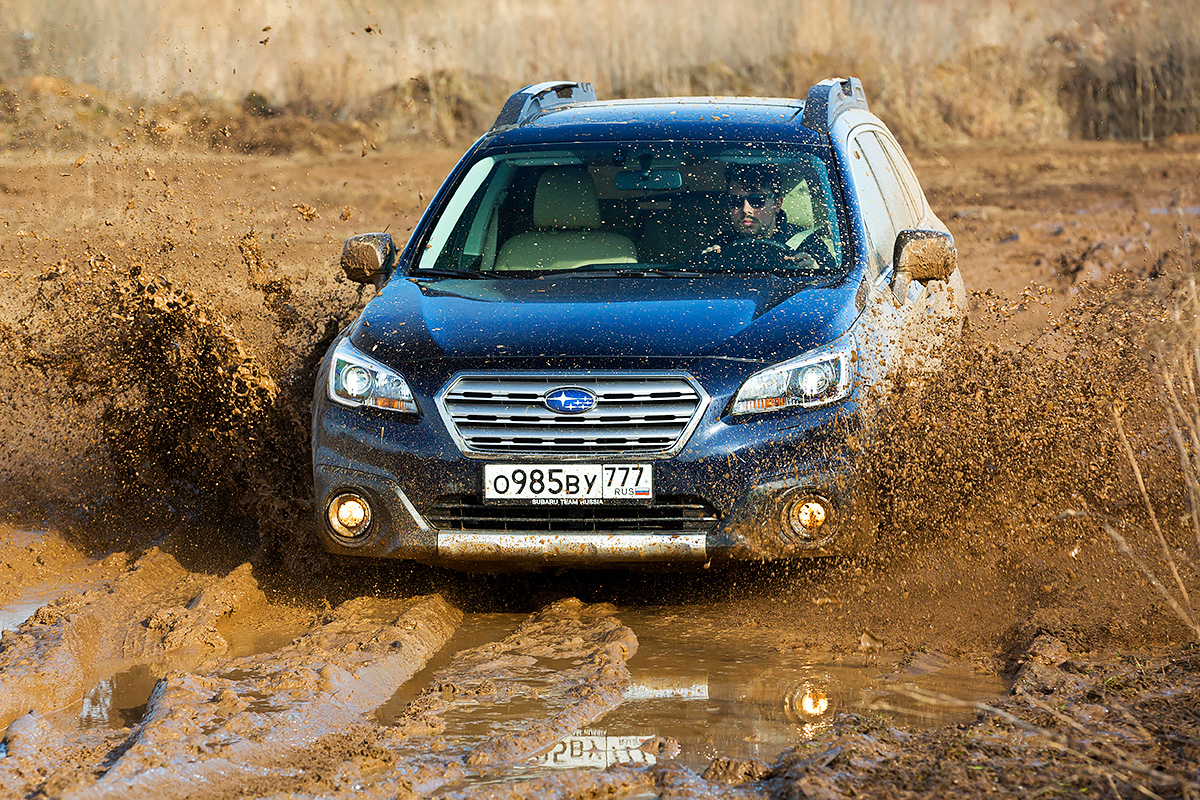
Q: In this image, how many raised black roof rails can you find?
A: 2